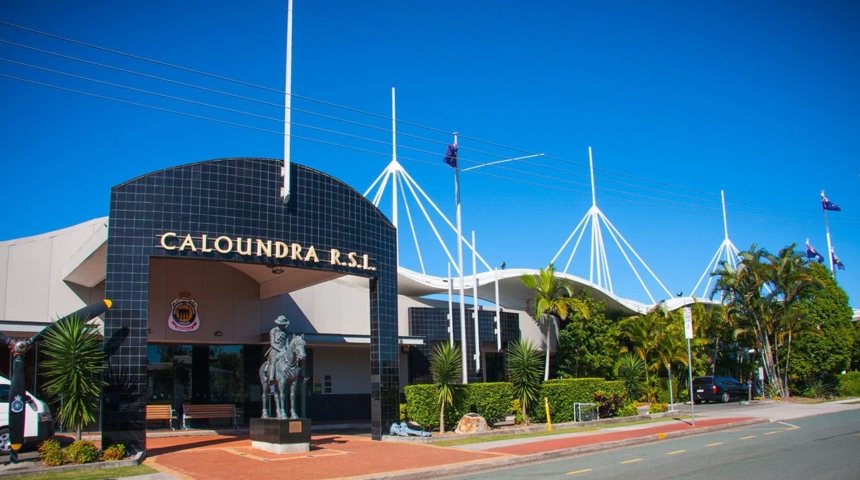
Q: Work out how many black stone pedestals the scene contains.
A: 1